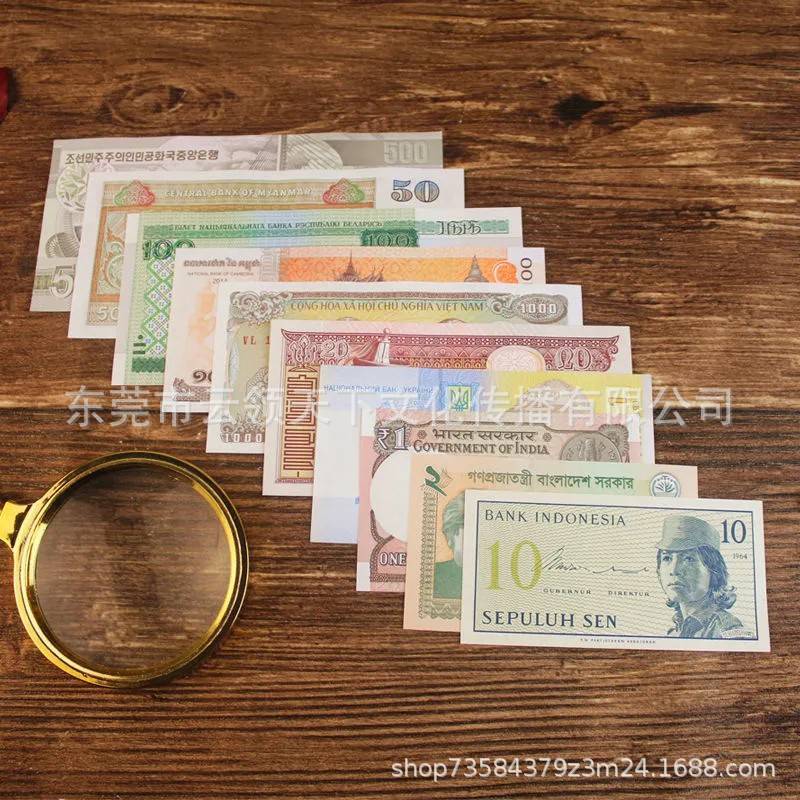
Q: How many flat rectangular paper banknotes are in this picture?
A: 10